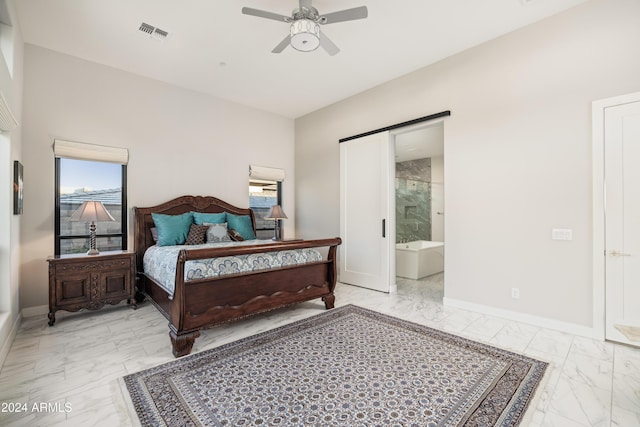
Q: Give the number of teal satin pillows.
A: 3